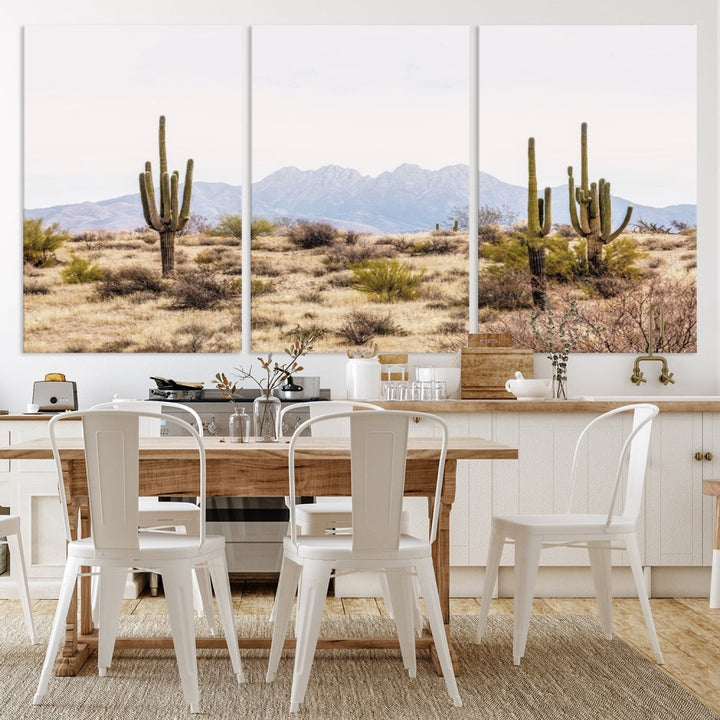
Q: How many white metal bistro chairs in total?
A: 6